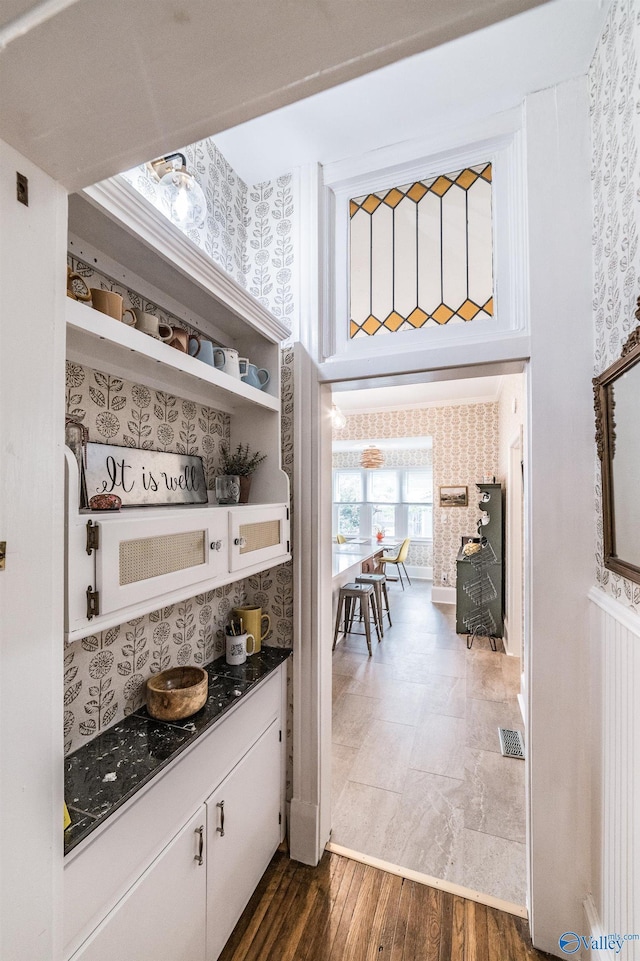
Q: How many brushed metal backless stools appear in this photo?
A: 2